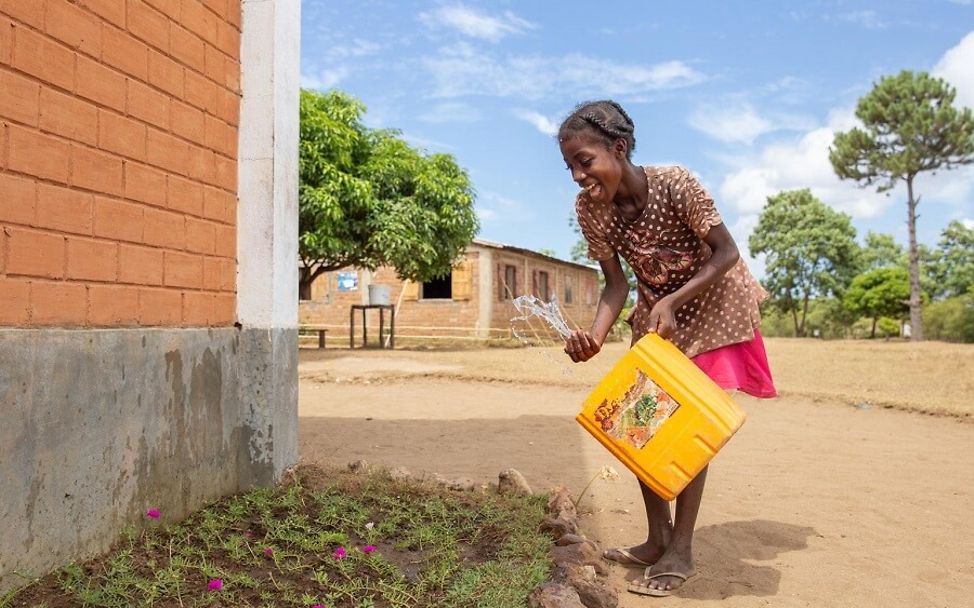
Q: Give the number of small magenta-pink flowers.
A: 6